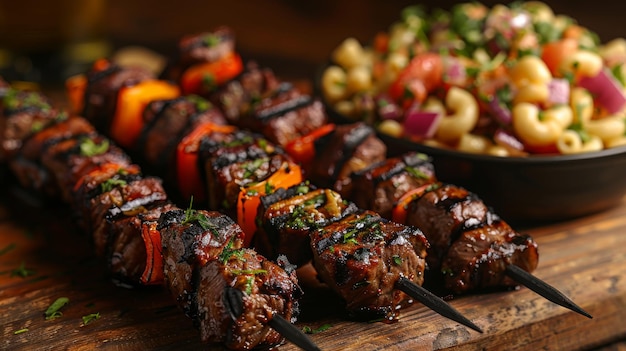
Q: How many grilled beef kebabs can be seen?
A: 3